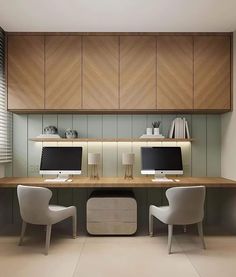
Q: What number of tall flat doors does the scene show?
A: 6